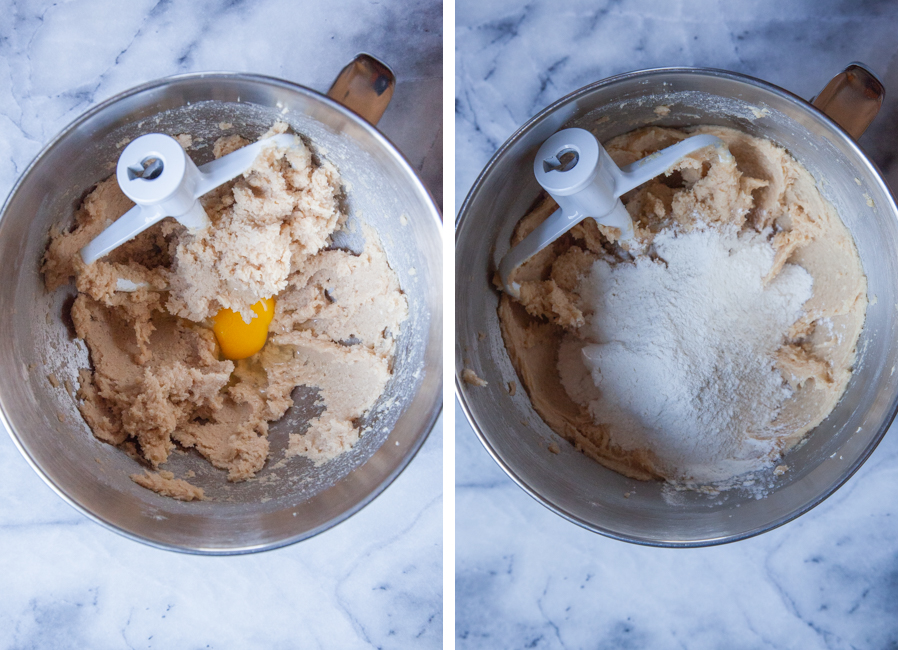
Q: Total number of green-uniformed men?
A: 0